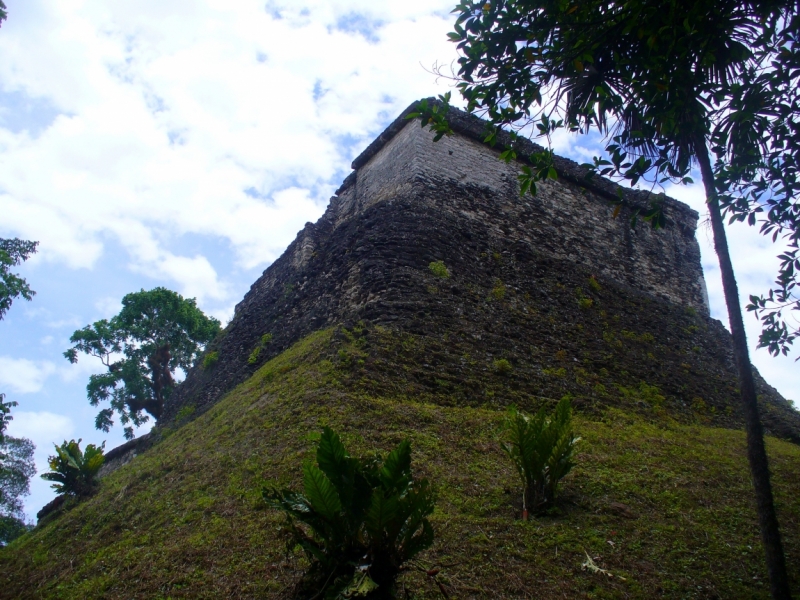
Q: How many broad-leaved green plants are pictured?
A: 3